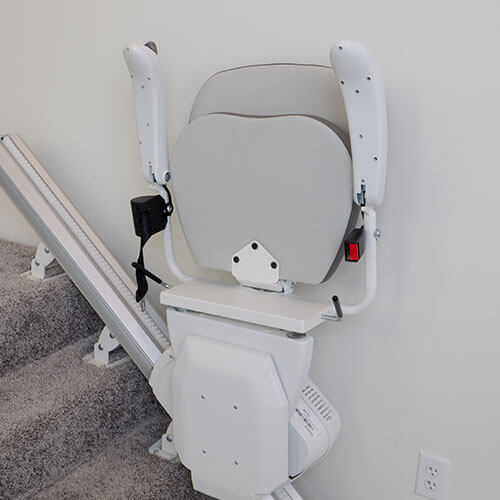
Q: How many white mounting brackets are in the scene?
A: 3